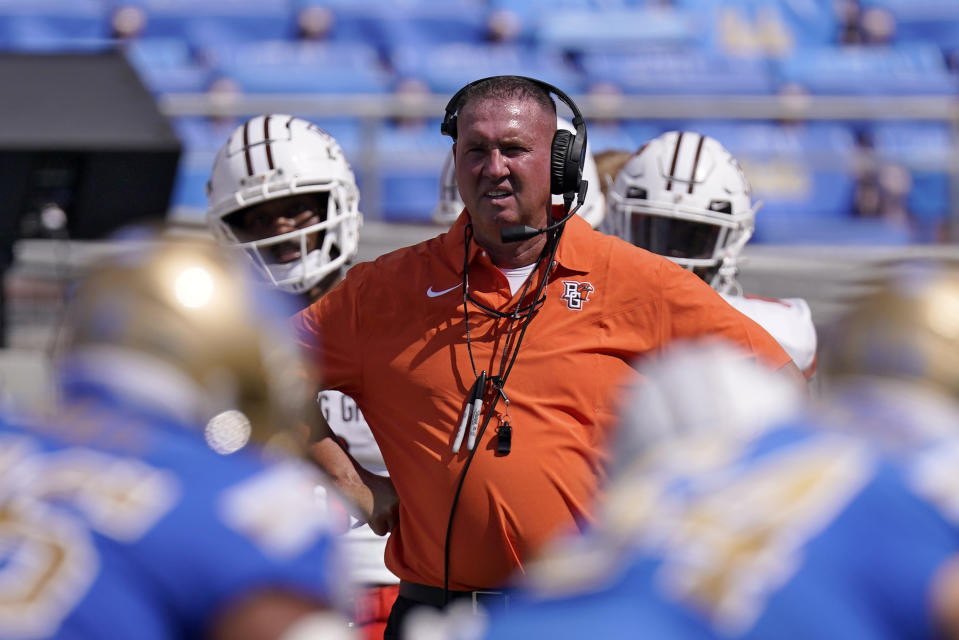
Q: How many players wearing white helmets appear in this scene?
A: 3